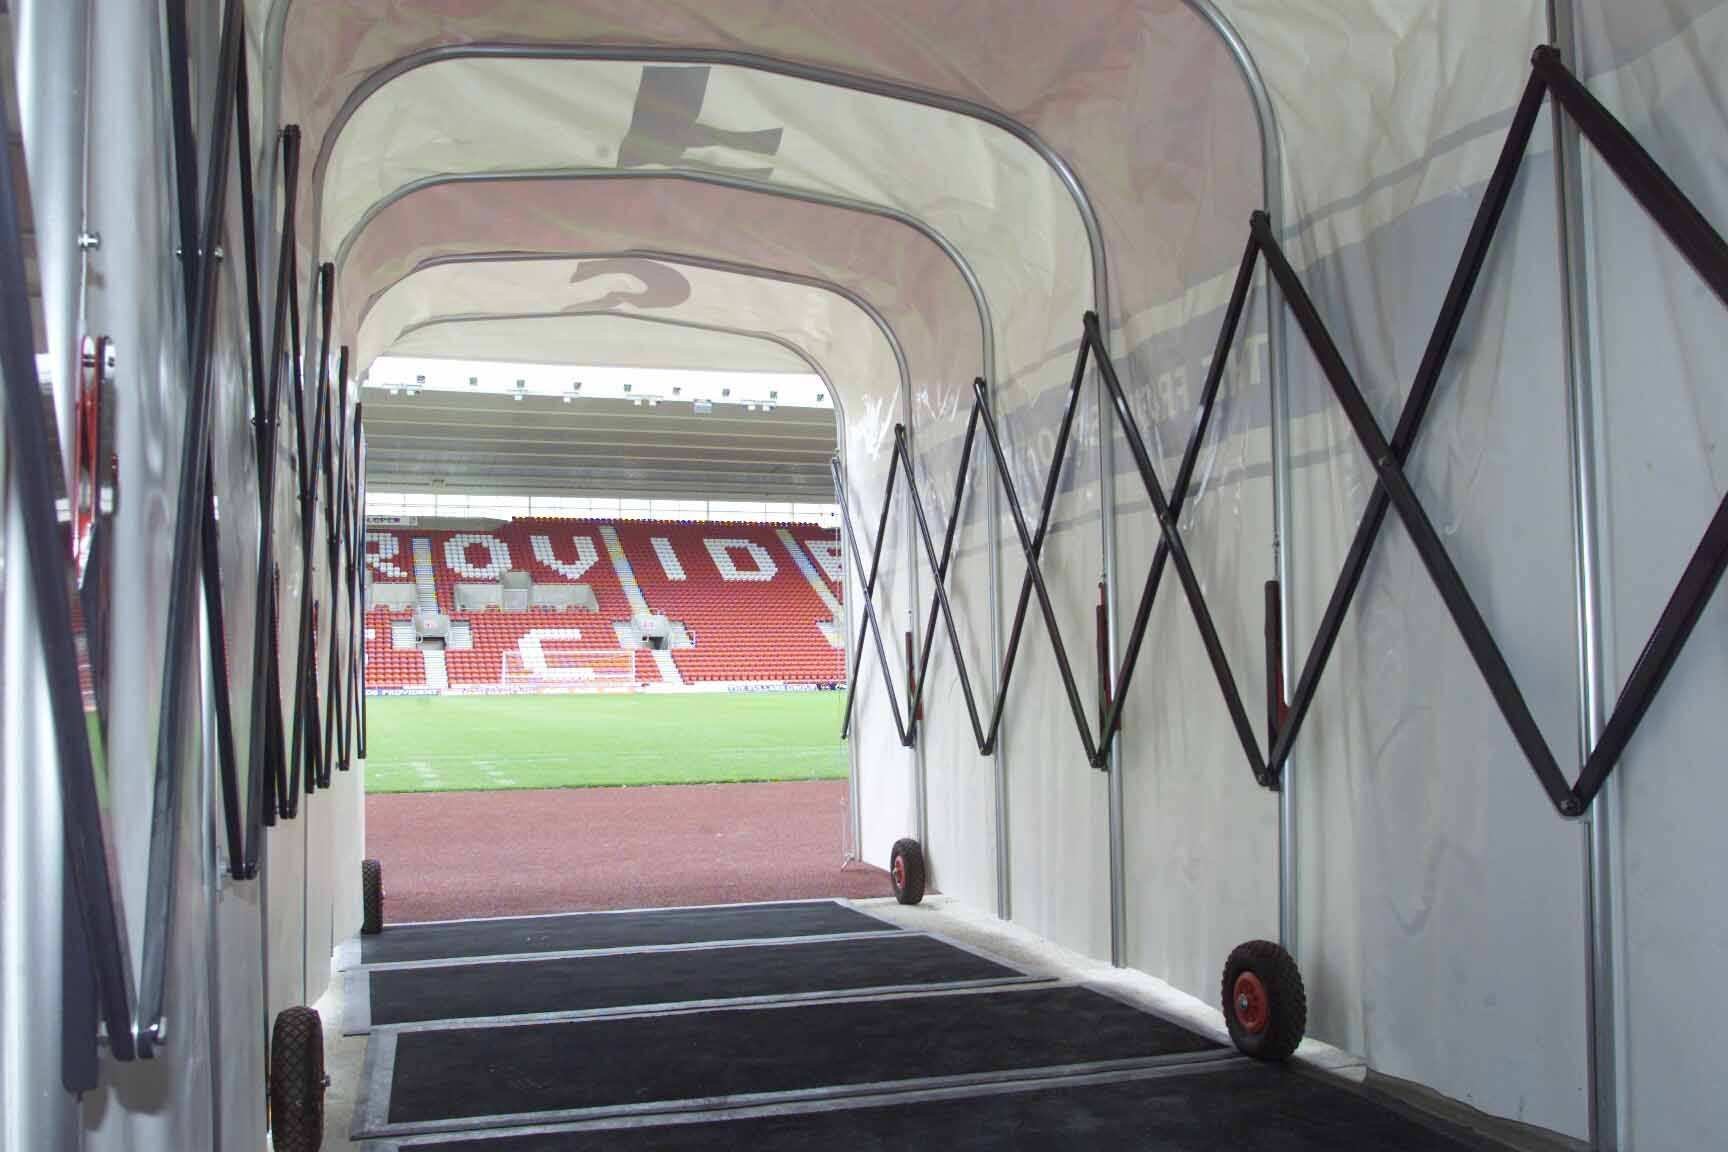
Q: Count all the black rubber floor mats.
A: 4